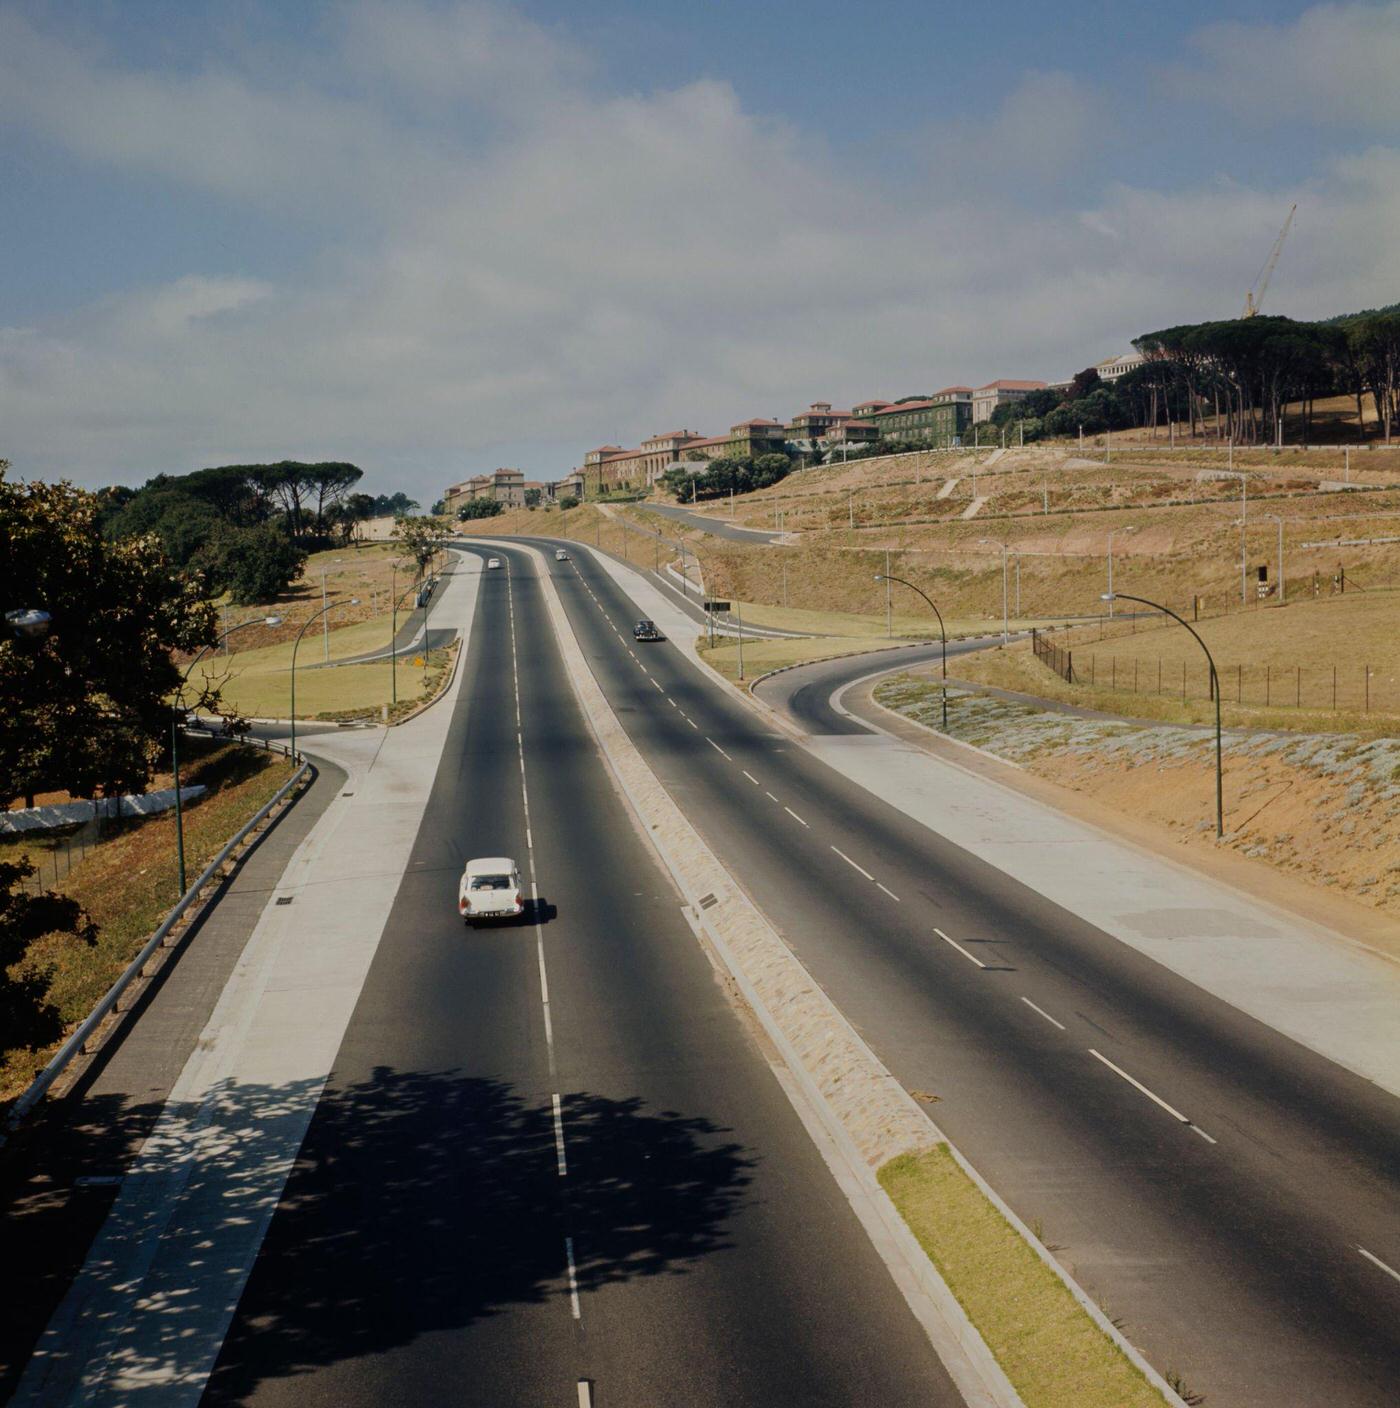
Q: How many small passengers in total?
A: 4